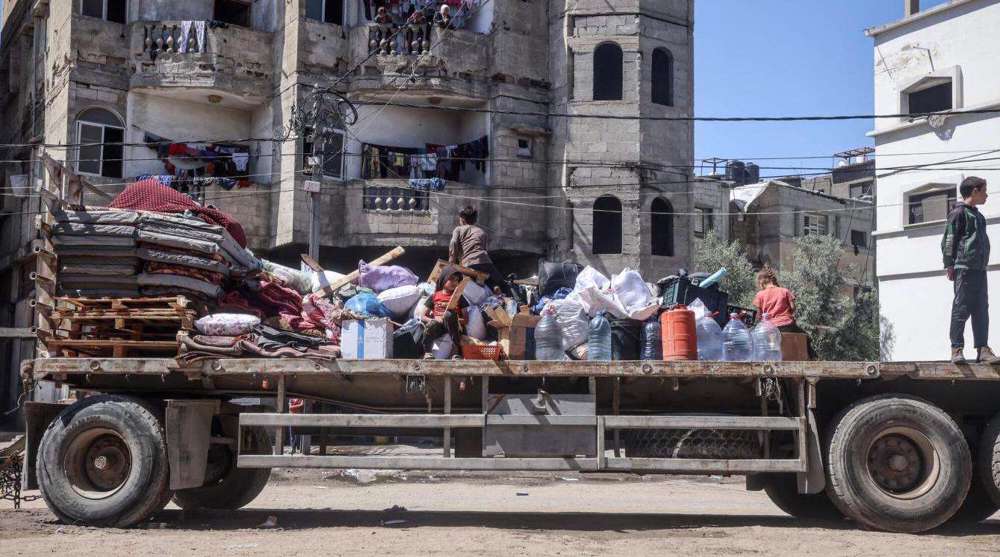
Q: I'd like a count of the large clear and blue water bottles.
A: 6